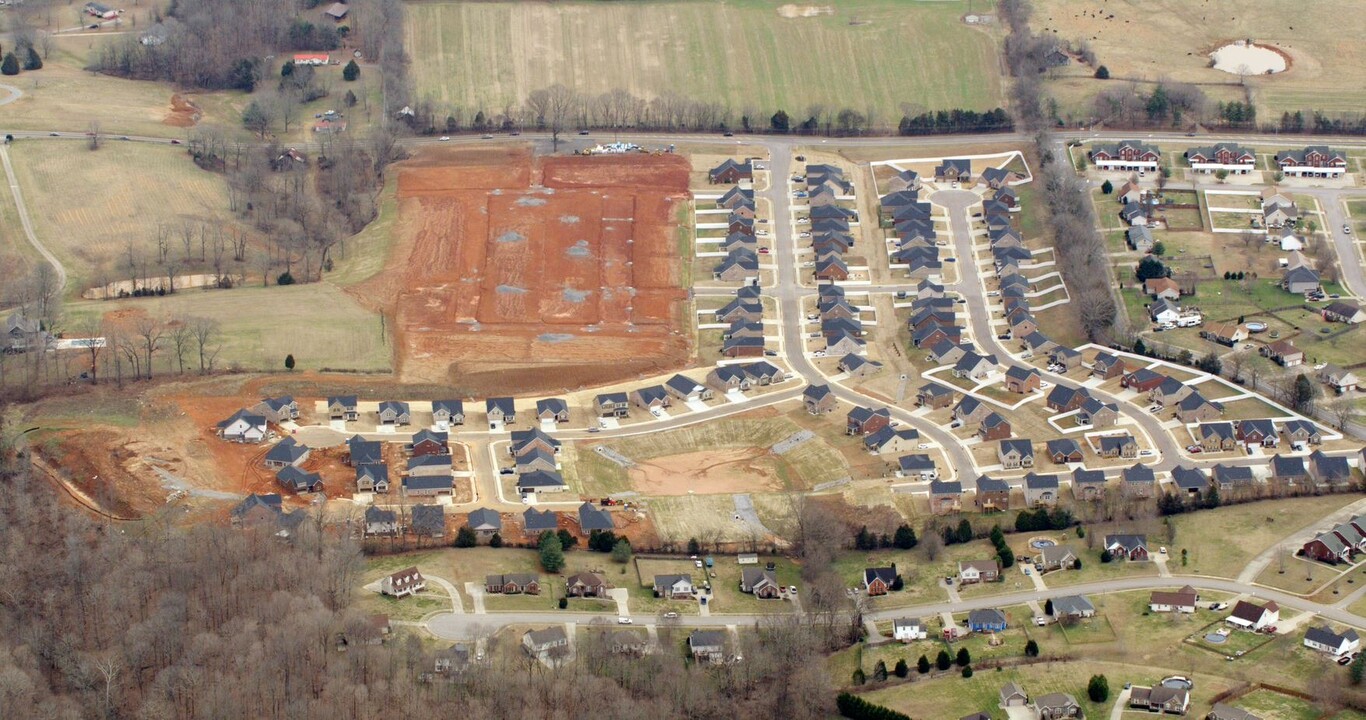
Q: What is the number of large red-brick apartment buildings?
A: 3